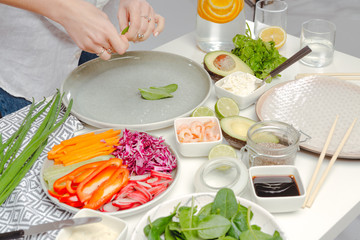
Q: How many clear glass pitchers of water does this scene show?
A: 1